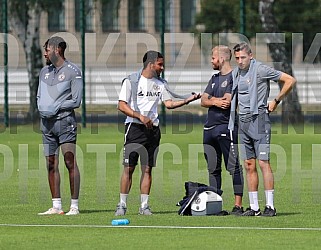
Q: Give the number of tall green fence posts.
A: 4